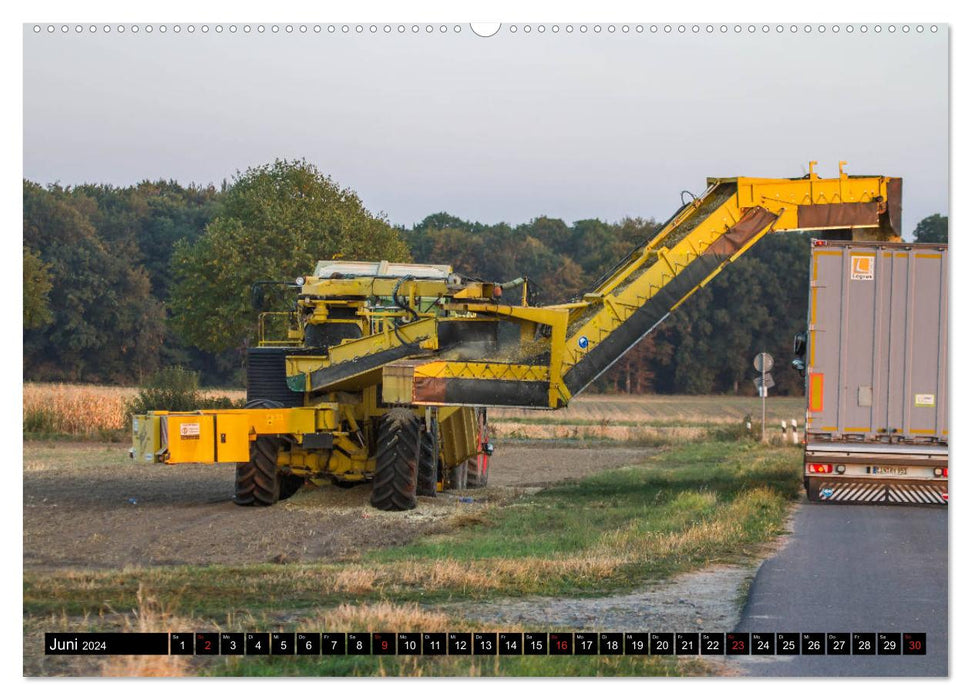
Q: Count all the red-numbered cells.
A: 5